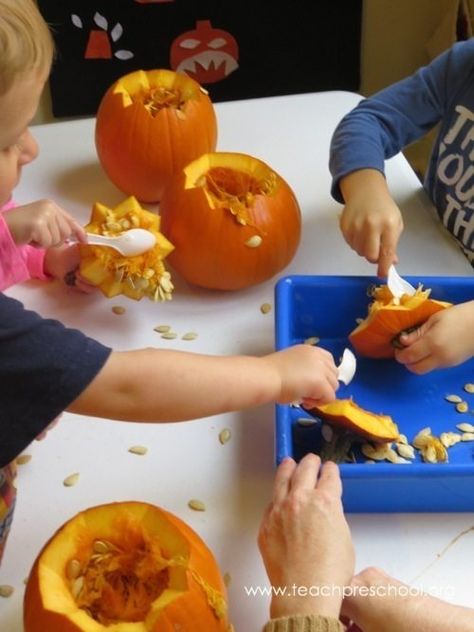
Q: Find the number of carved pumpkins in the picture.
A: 3